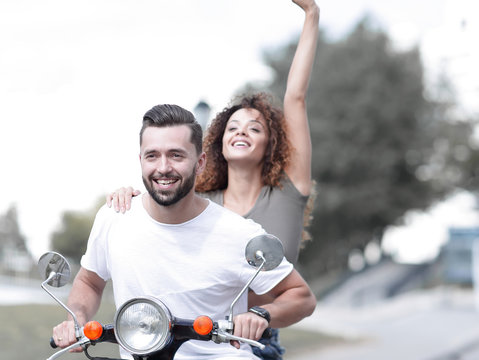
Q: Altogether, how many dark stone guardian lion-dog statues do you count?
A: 0